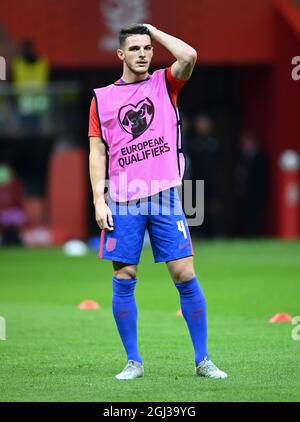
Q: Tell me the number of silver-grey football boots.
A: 2